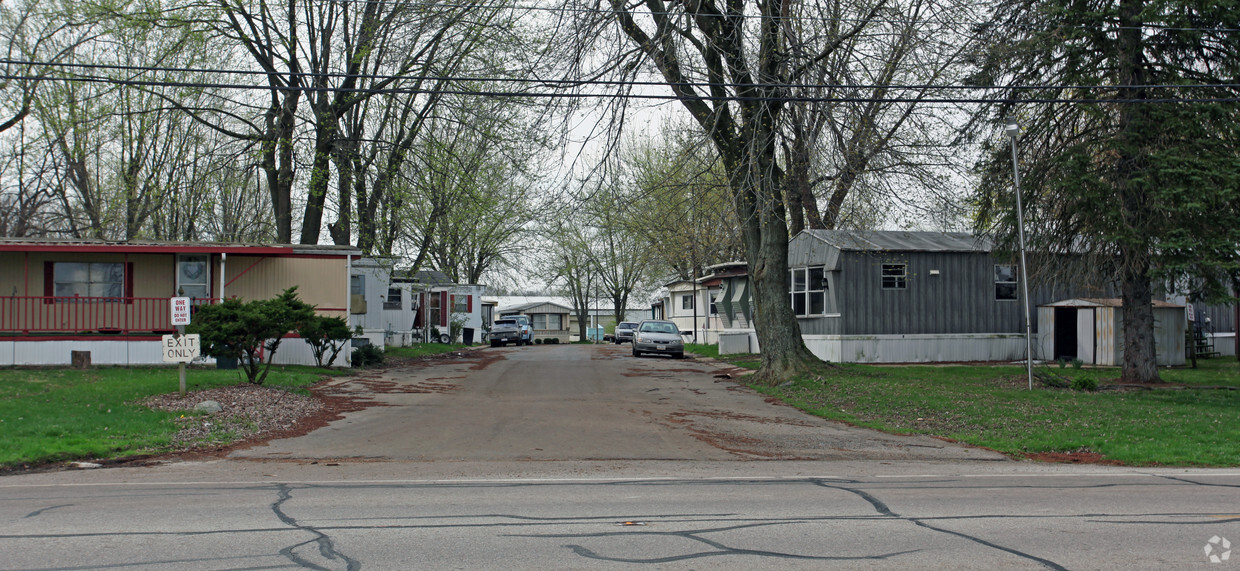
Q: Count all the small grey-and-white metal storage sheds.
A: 1